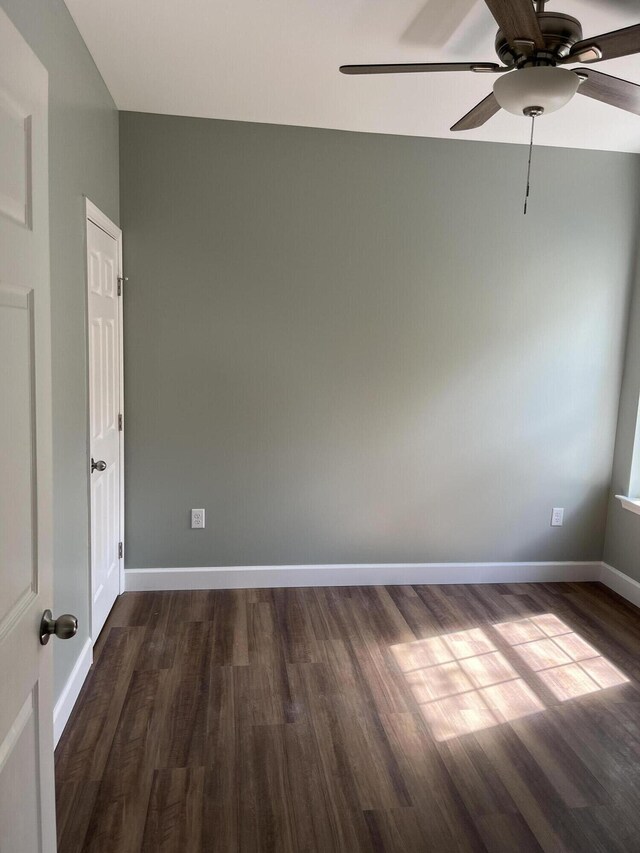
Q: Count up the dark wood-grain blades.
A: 5